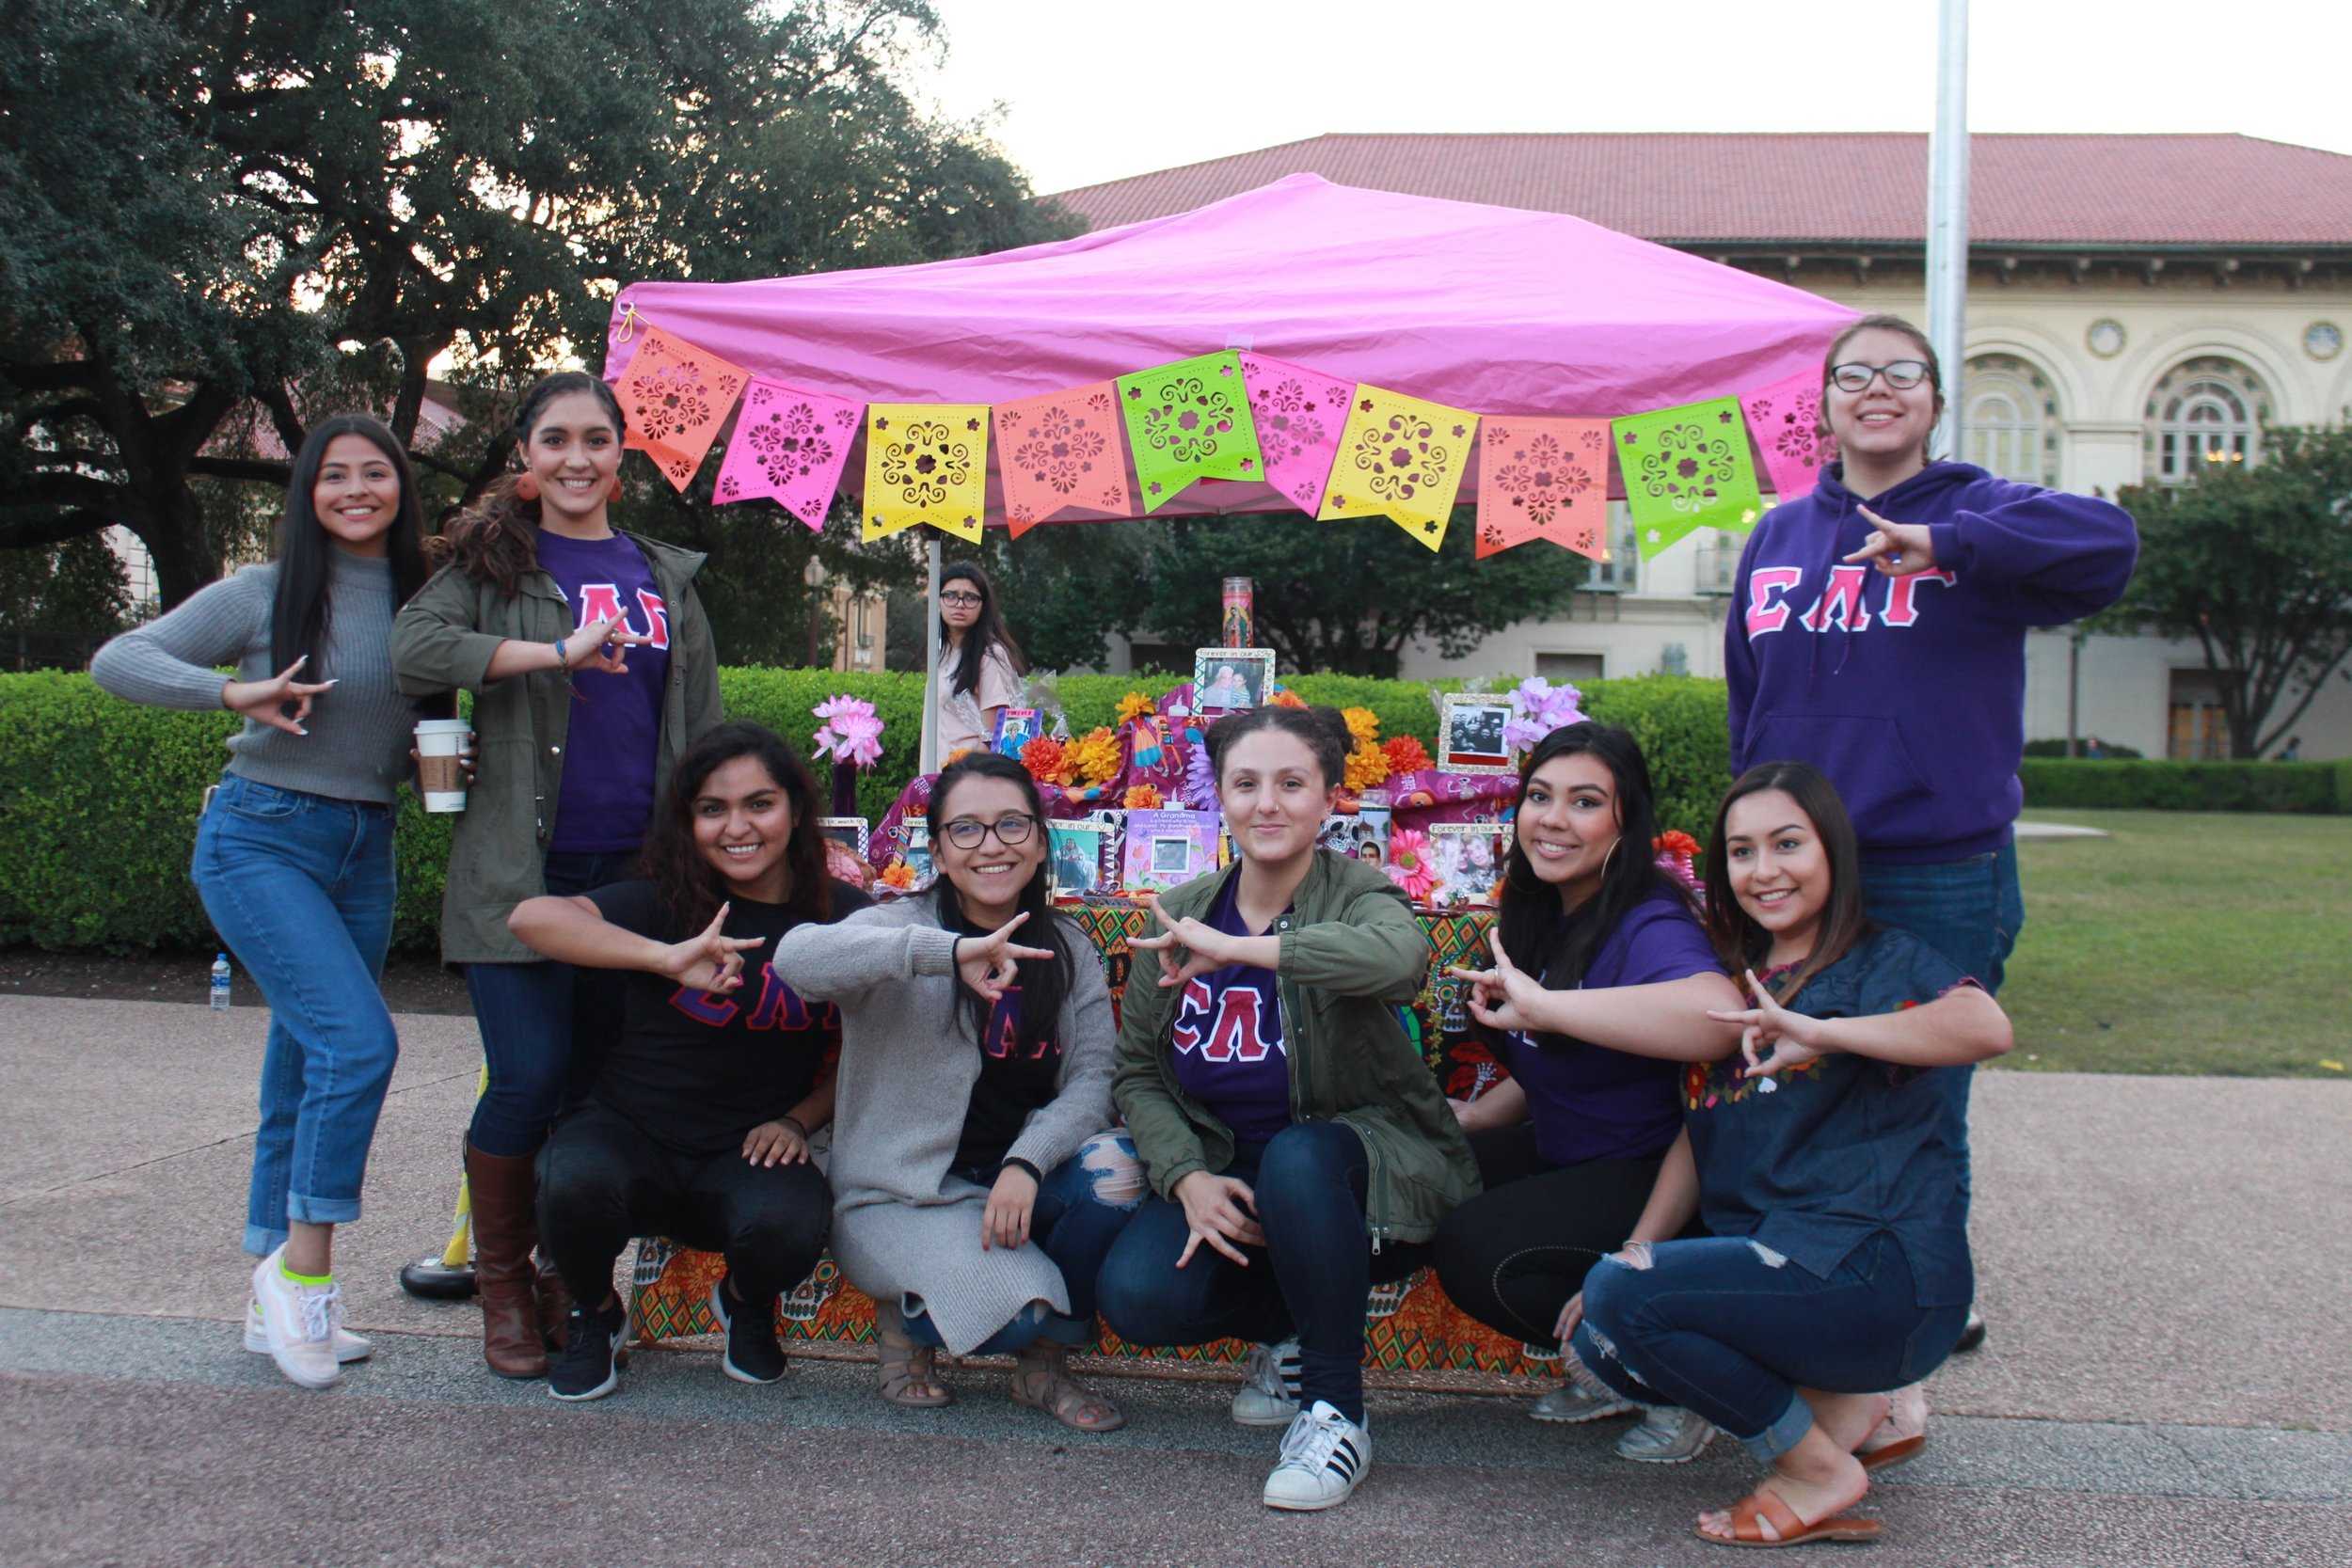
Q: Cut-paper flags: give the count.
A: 10